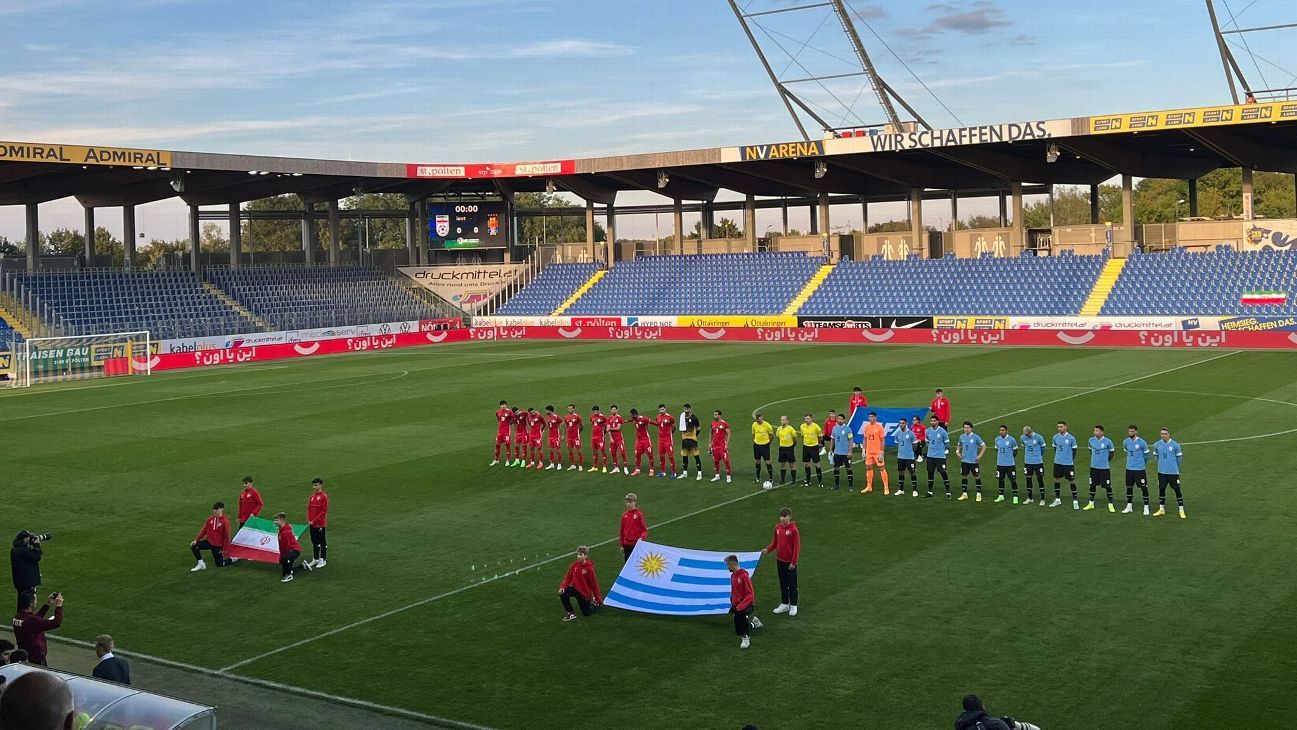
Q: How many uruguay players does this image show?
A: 11